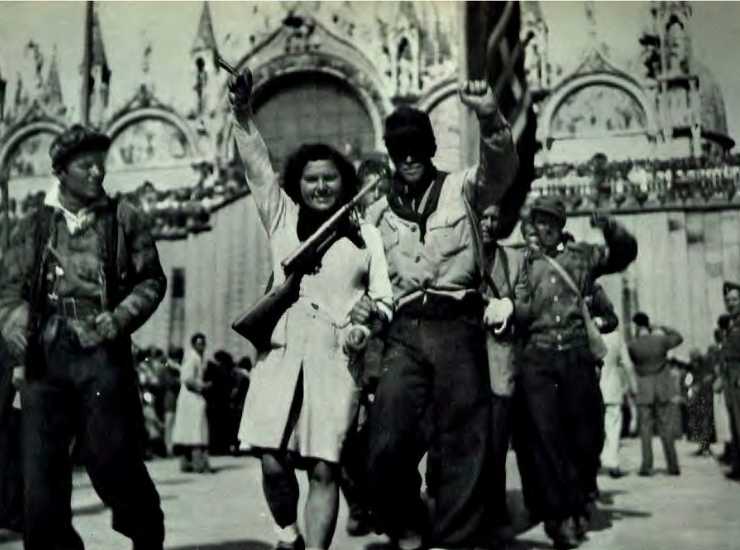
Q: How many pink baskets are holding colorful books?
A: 0